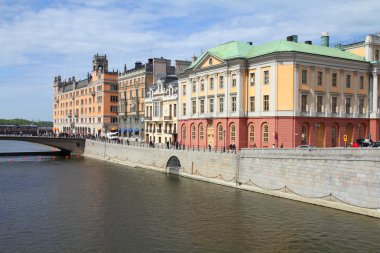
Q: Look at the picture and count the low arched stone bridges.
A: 1